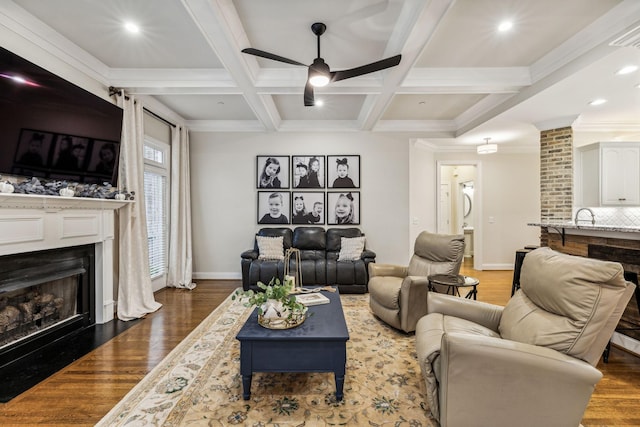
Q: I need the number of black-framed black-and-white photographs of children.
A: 6